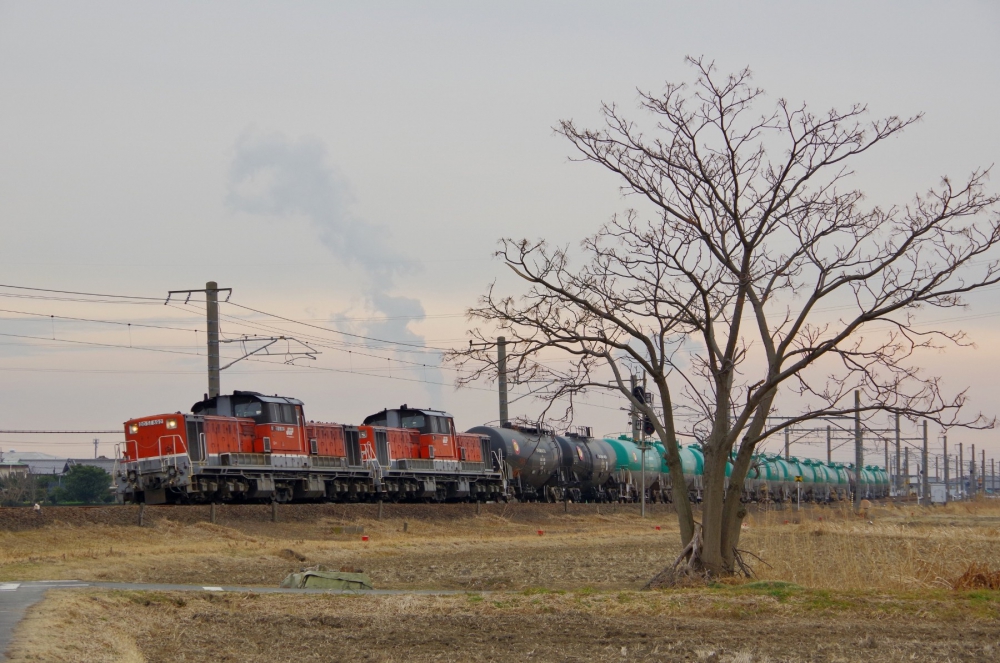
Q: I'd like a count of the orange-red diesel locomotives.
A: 2